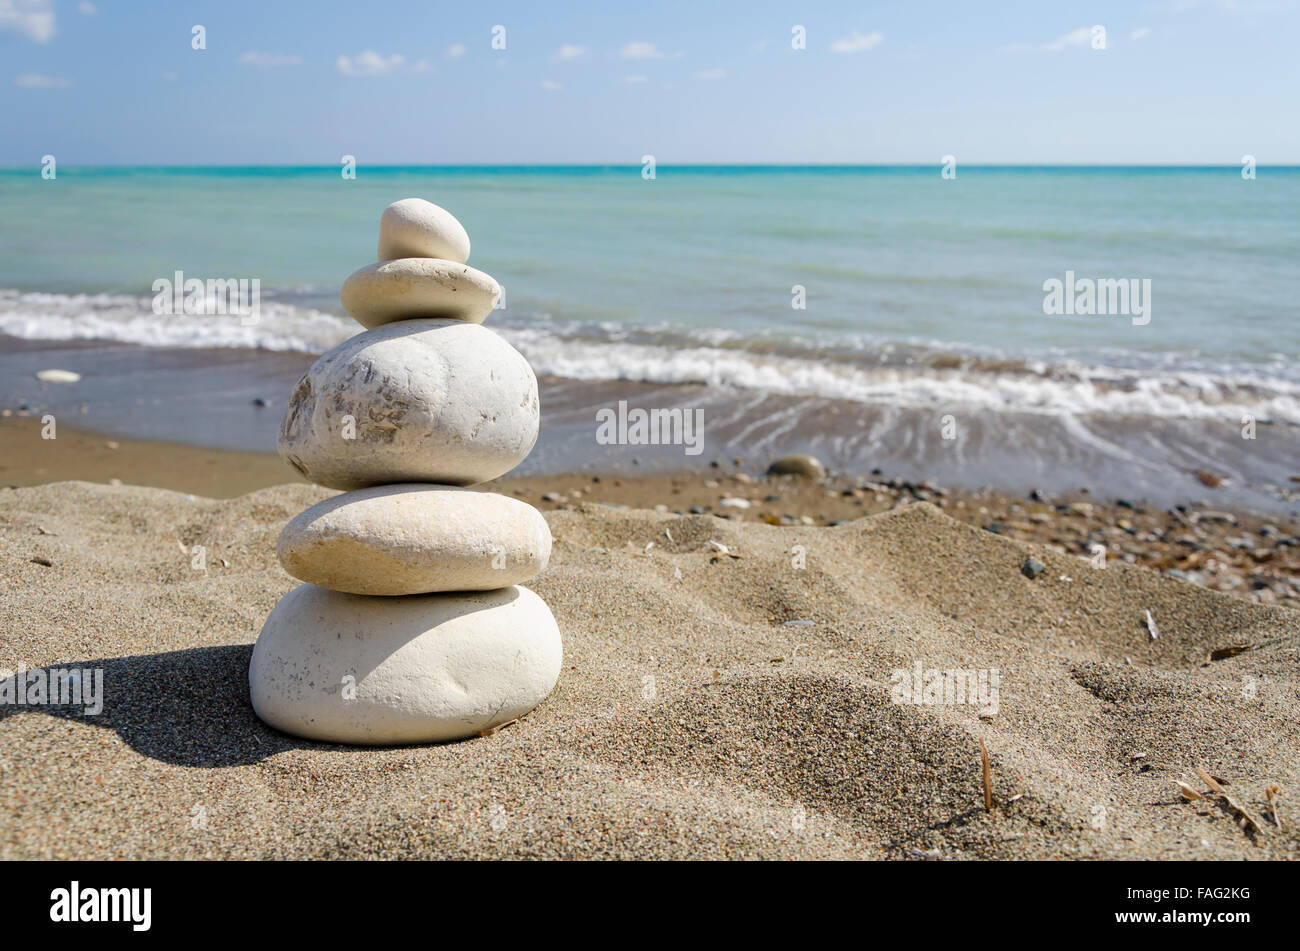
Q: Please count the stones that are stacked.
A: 5